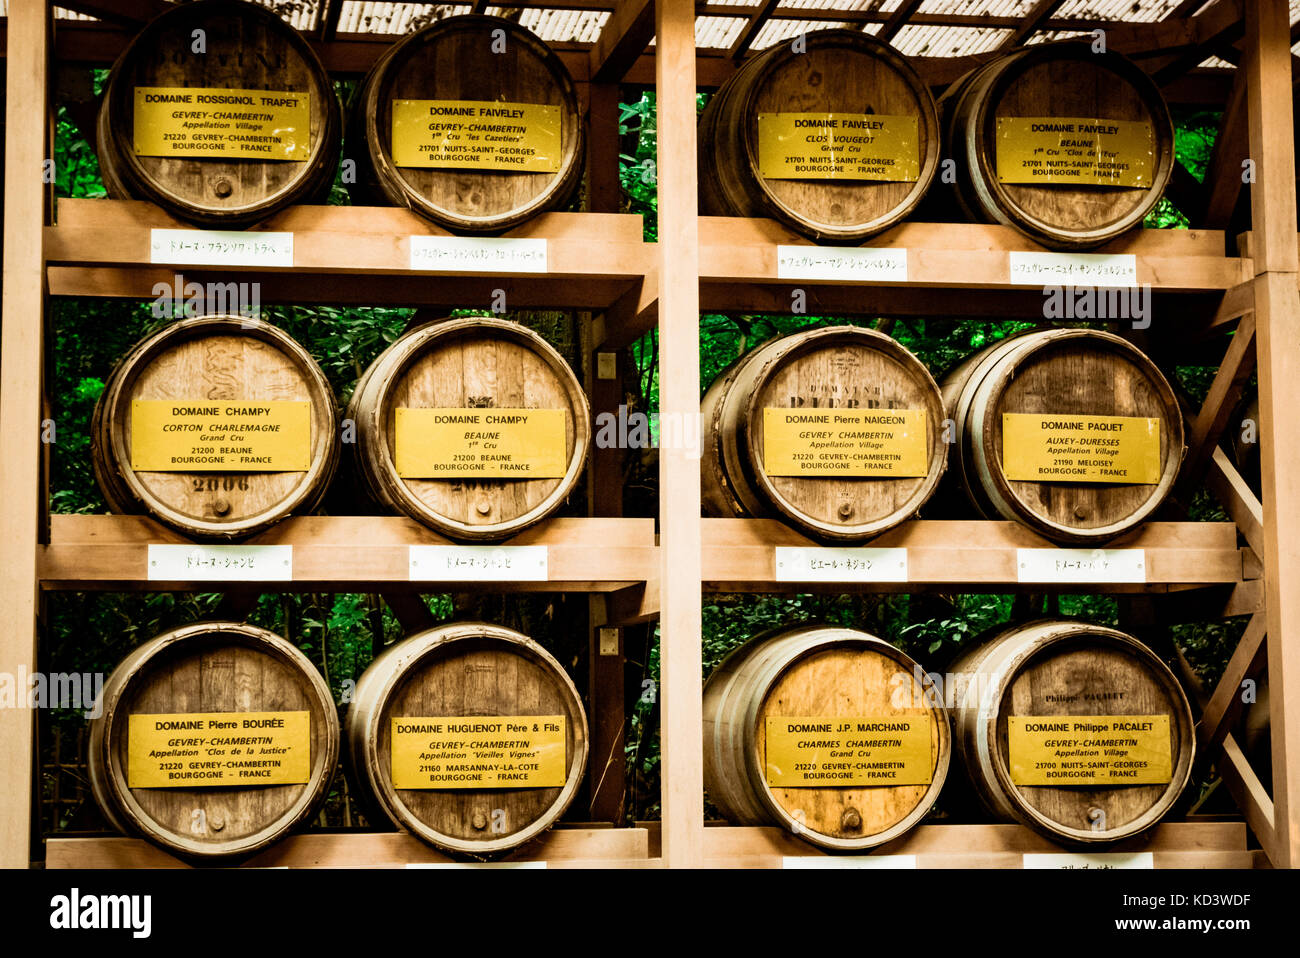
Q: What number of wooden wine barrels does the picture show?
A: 12